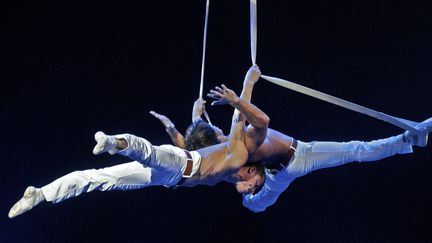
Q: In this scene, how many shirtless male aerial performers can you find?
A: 2